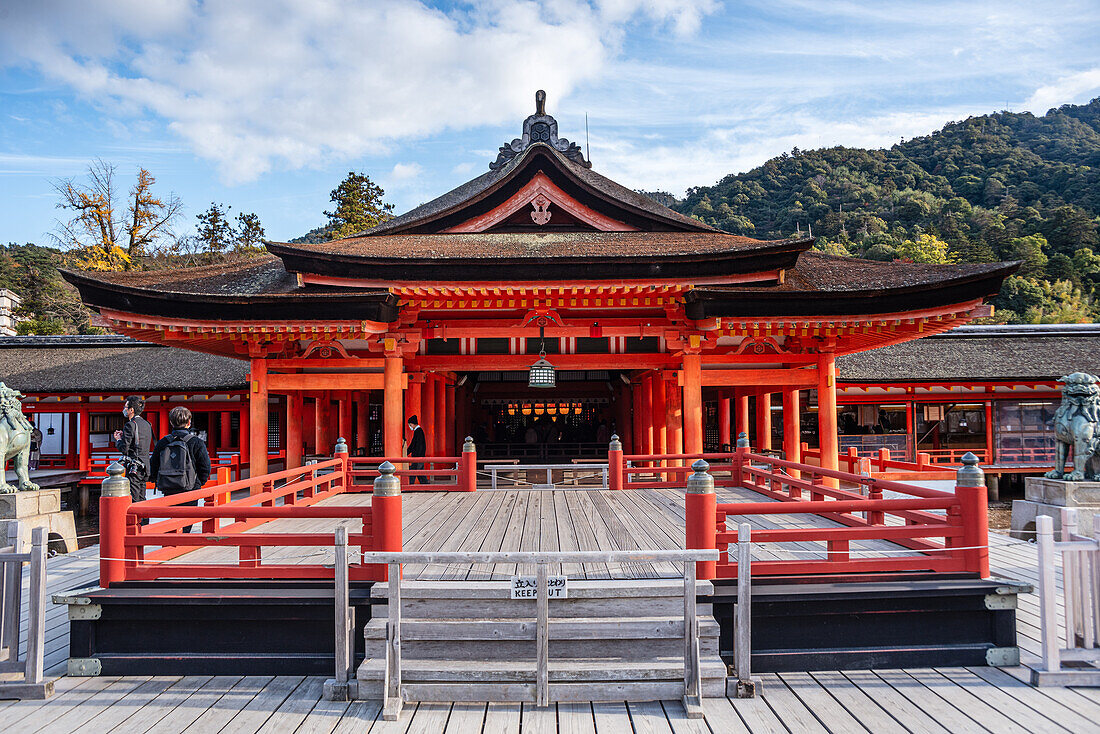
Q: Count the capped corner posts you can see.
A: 8